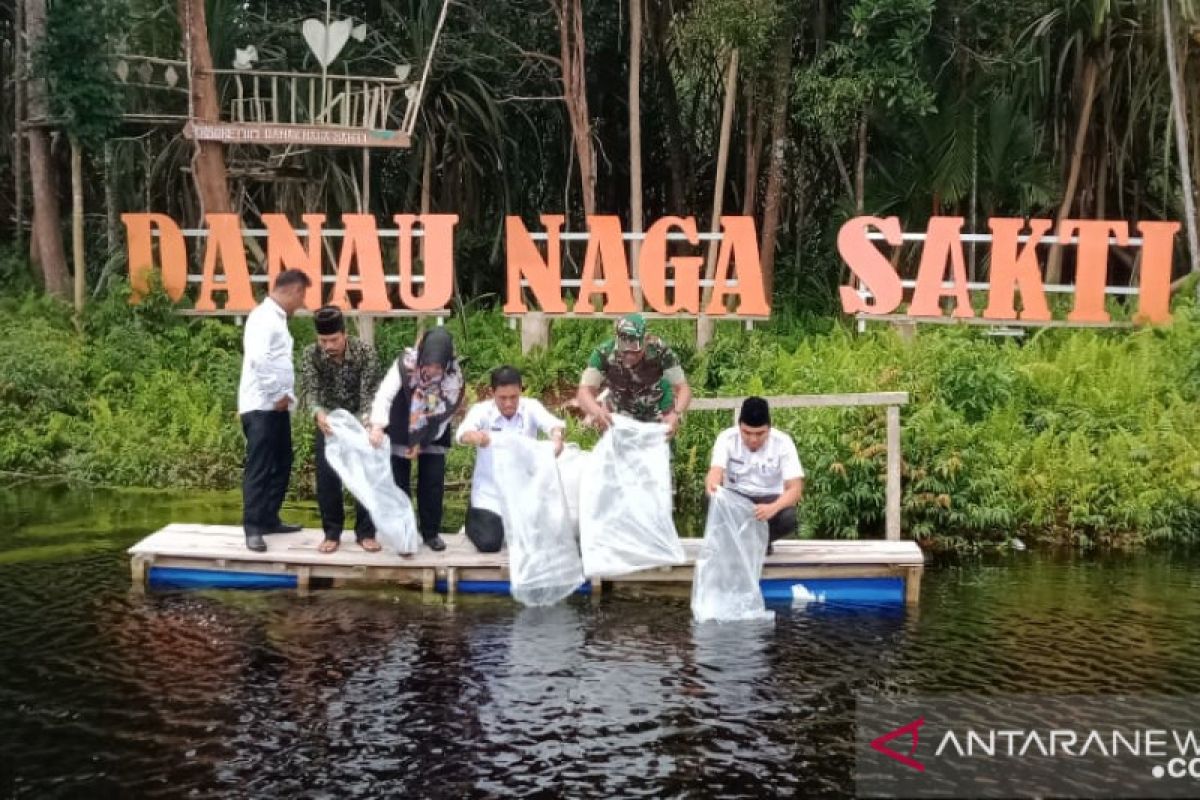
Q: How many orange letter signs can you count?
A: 14